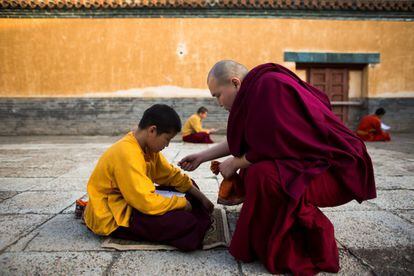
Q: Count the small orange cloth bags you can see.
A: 1